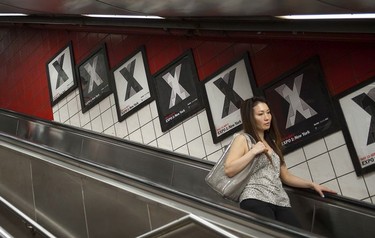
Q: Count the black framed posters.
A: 7